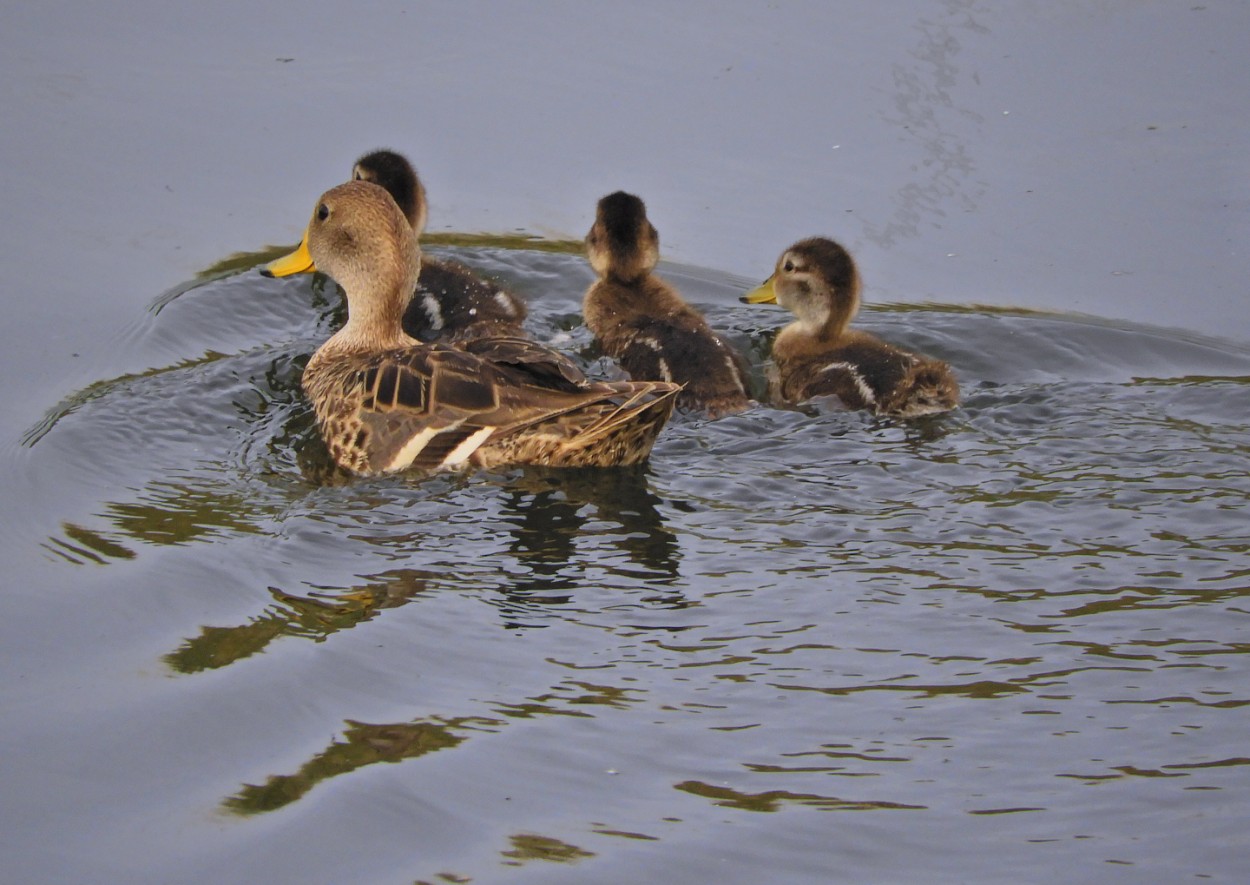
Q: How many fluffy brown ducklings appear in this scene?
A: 3